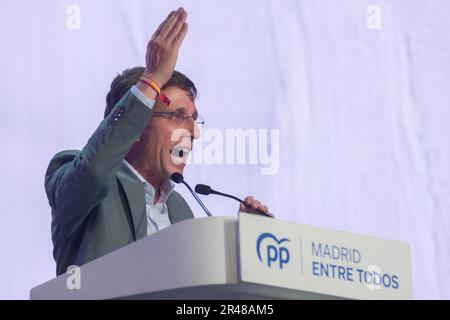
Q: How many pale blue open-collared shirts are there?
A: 1